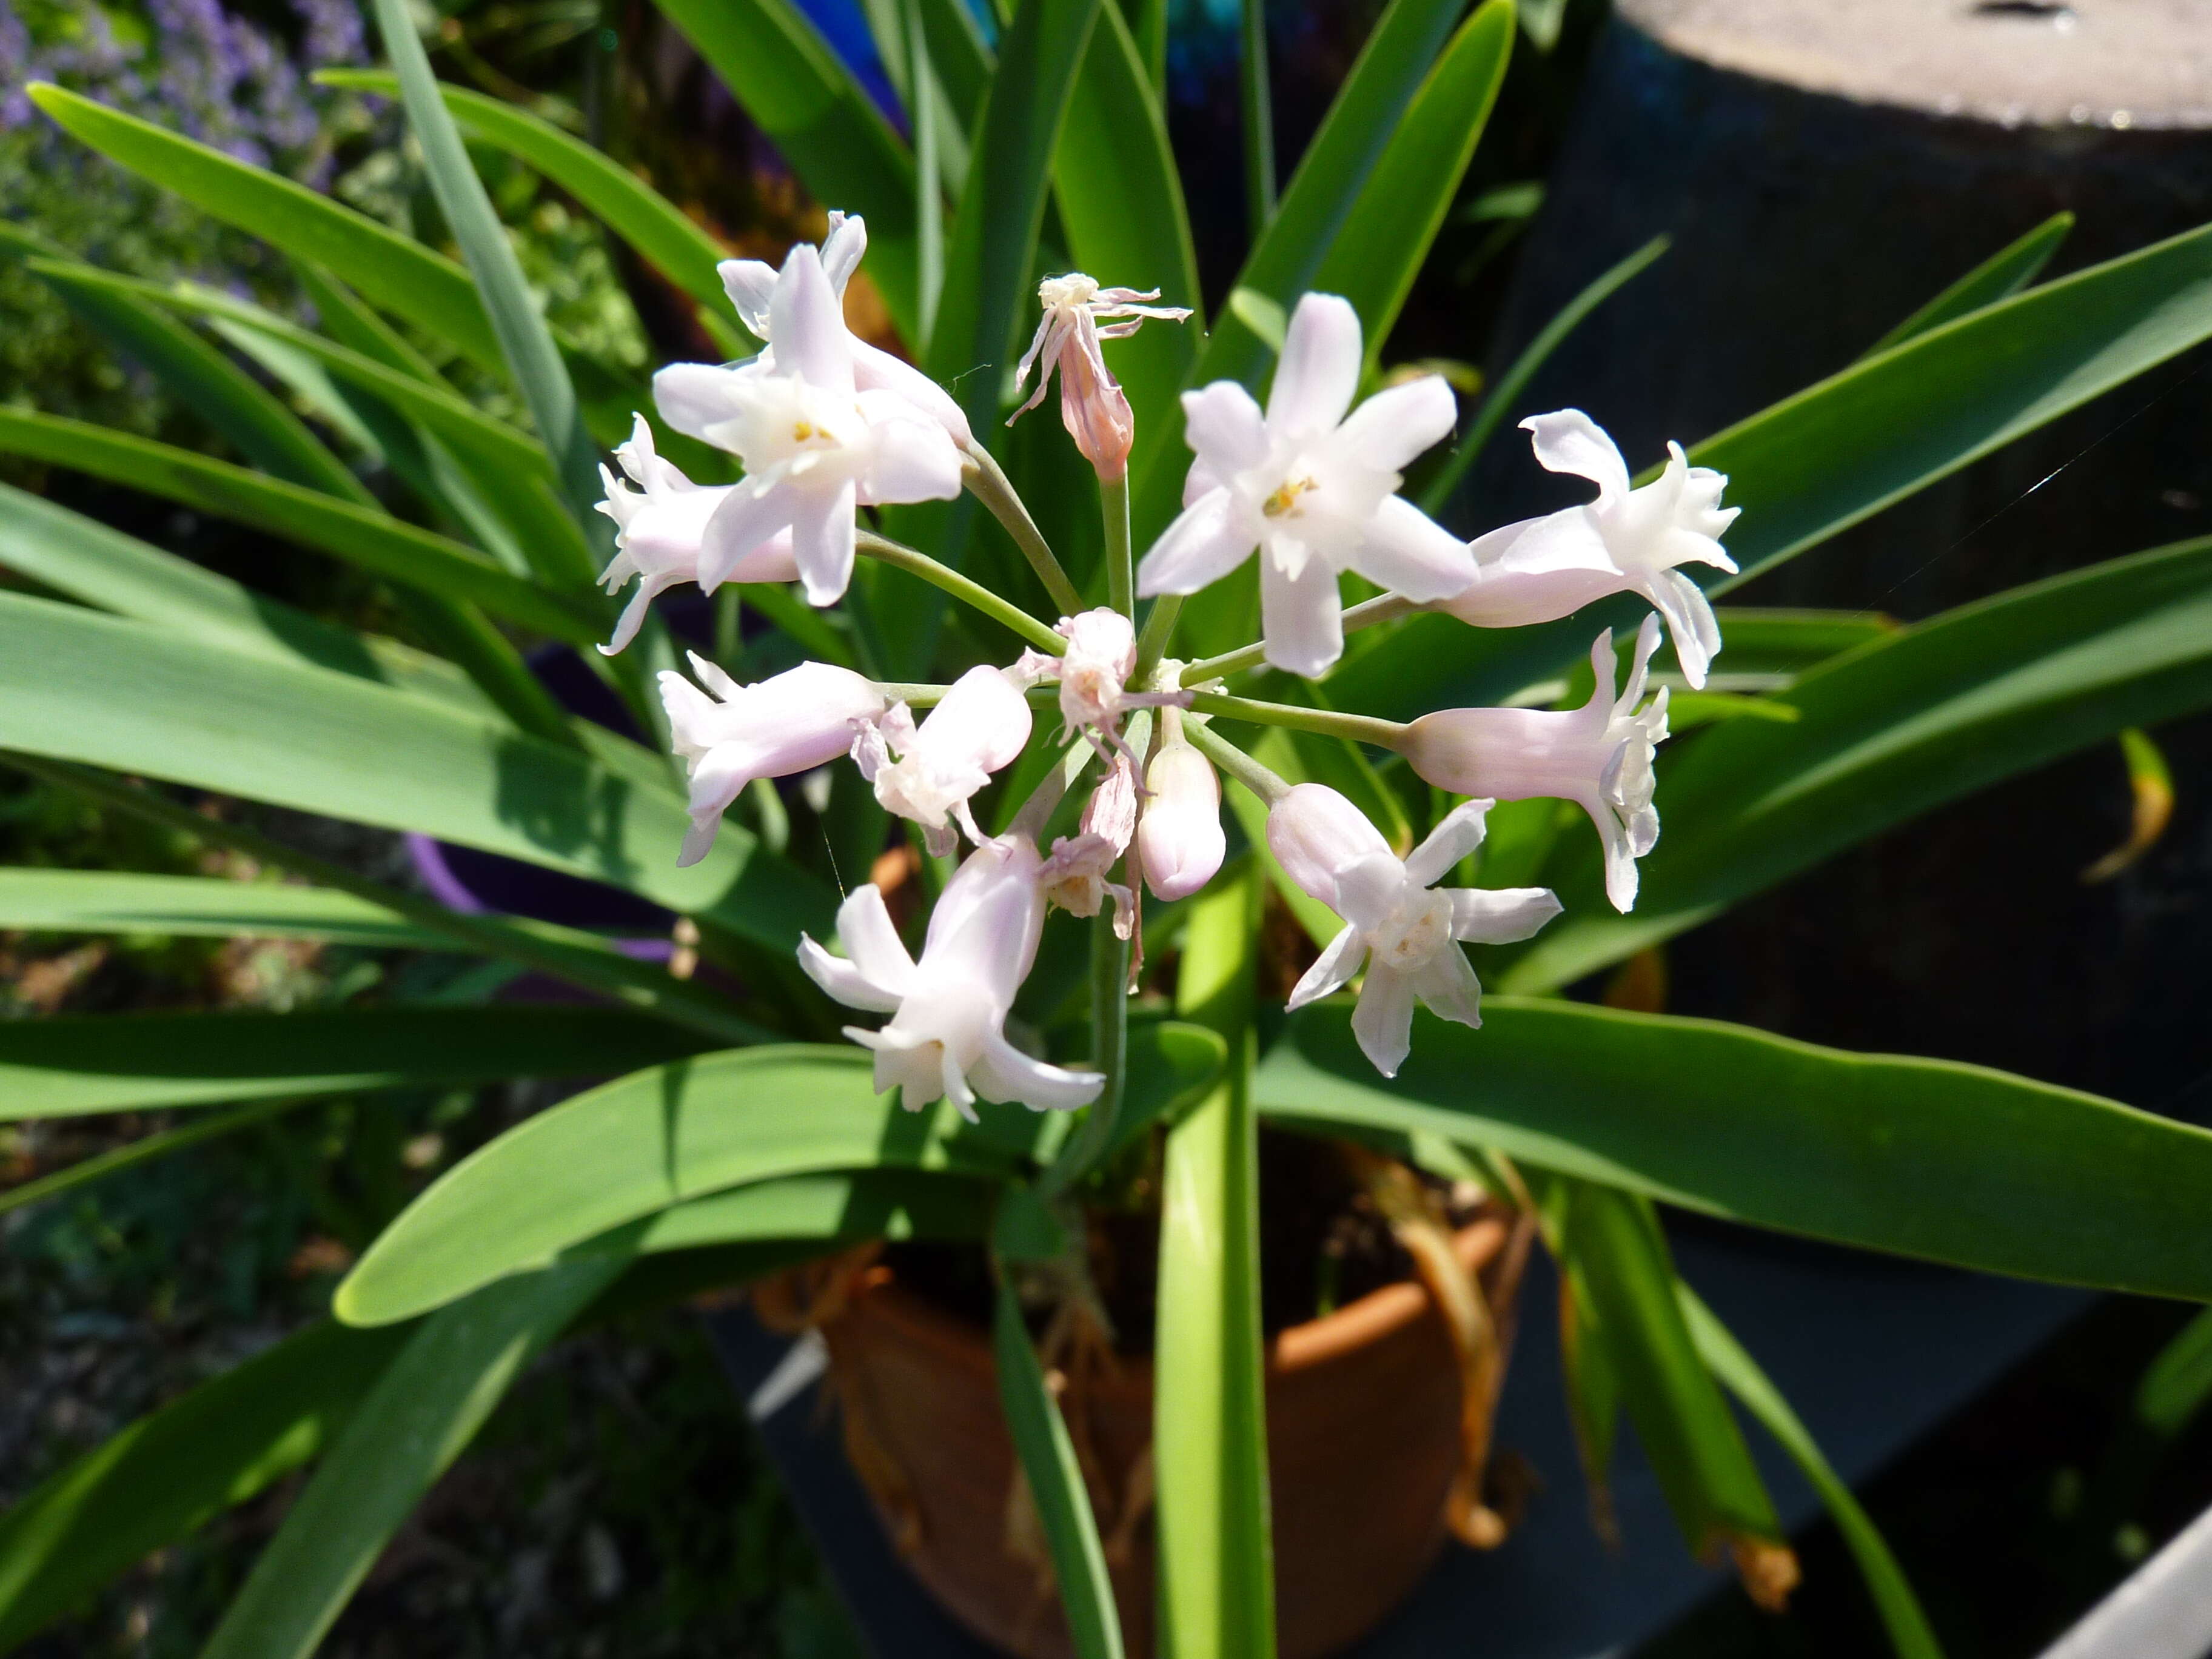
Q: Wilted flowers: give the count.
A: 4